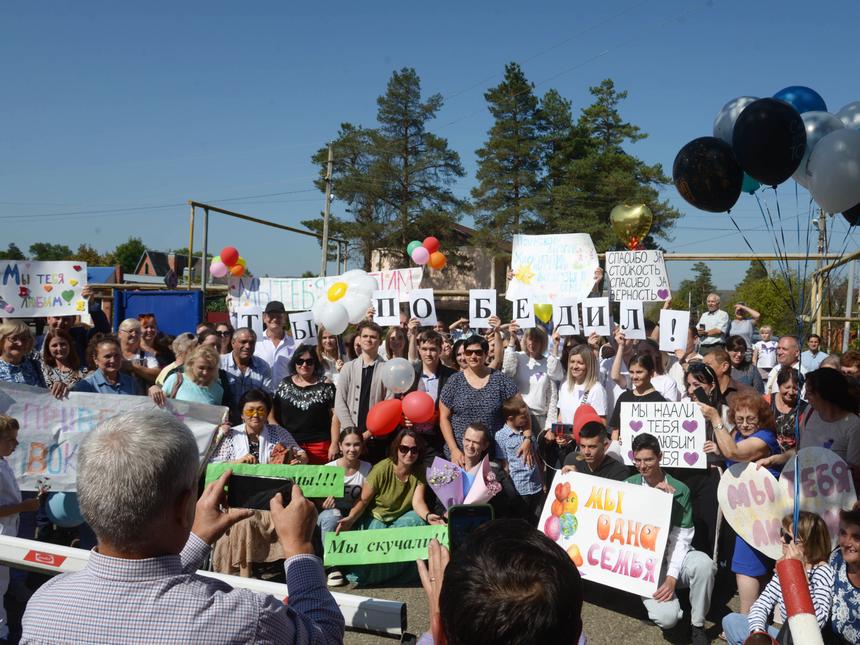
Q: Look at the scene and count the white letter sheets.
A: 10